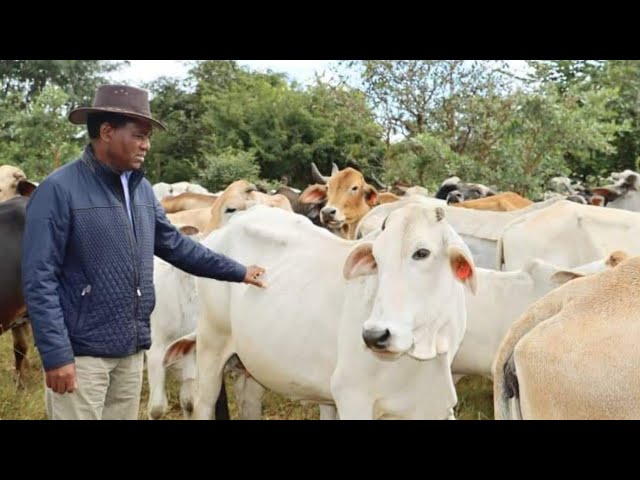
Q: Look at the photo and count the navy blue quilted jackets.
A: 1